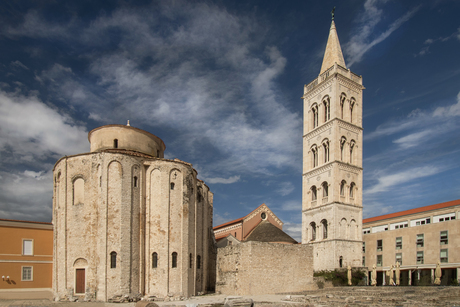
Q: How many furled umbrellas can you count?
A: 5